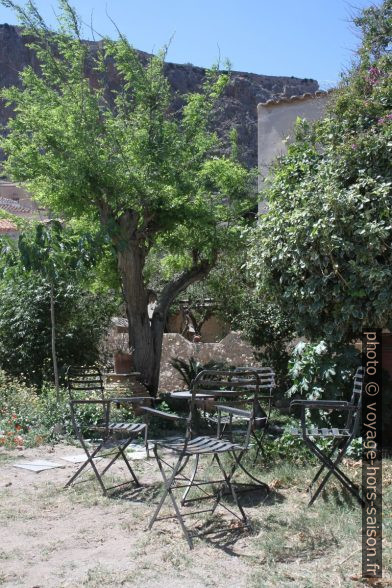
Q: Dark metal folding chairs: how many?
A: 4